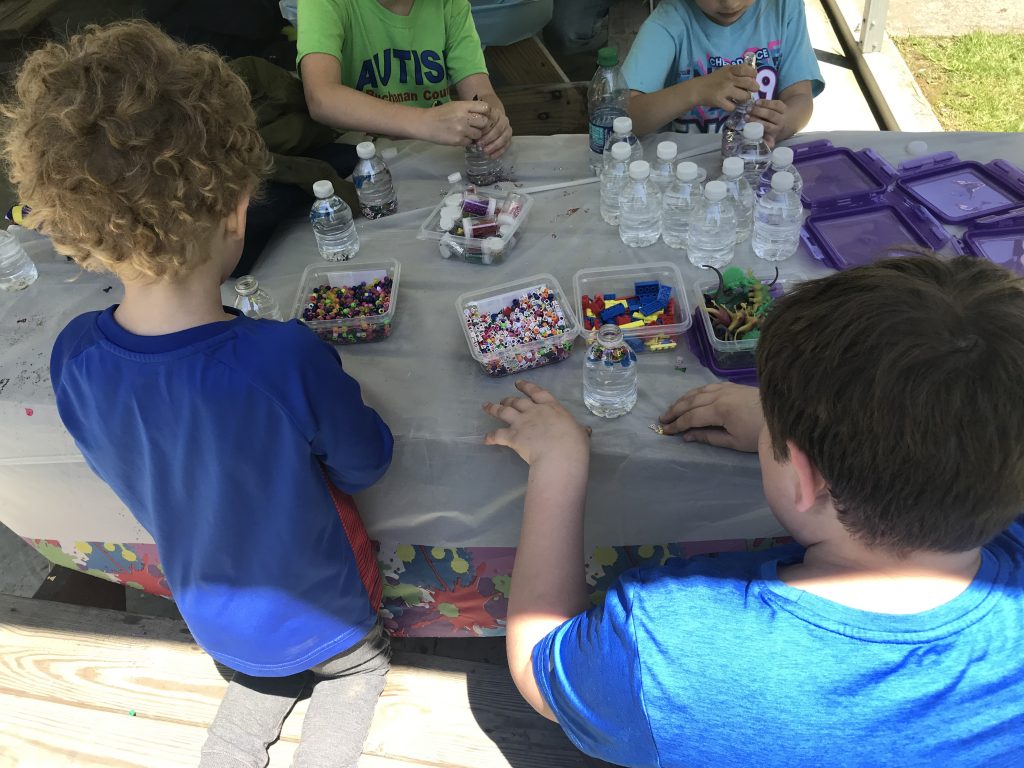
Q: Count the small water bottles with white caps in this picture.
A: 12